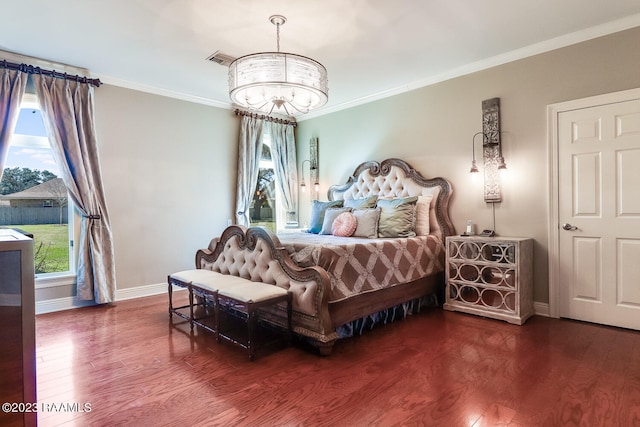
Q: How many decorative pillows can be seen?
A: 7